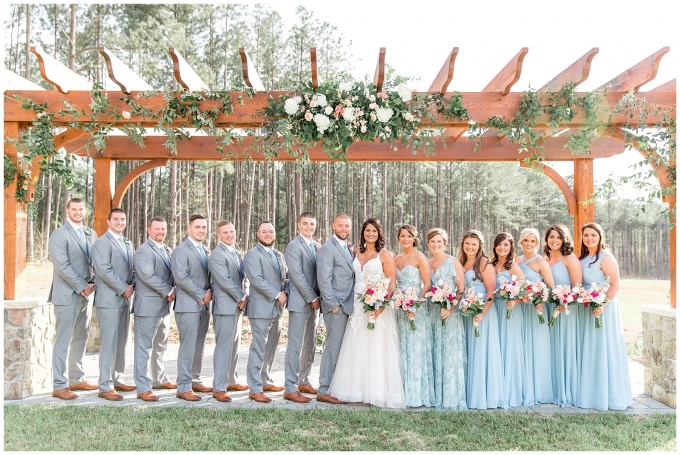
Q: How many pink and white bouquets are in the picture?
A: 8